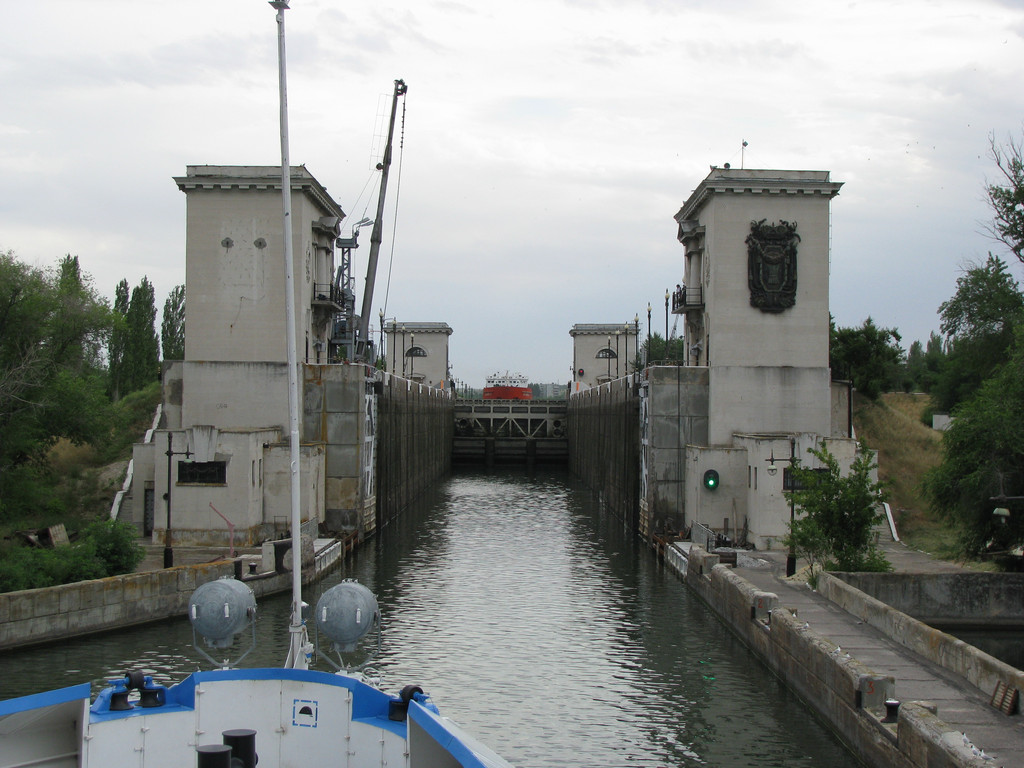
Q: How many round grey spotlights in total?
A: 2